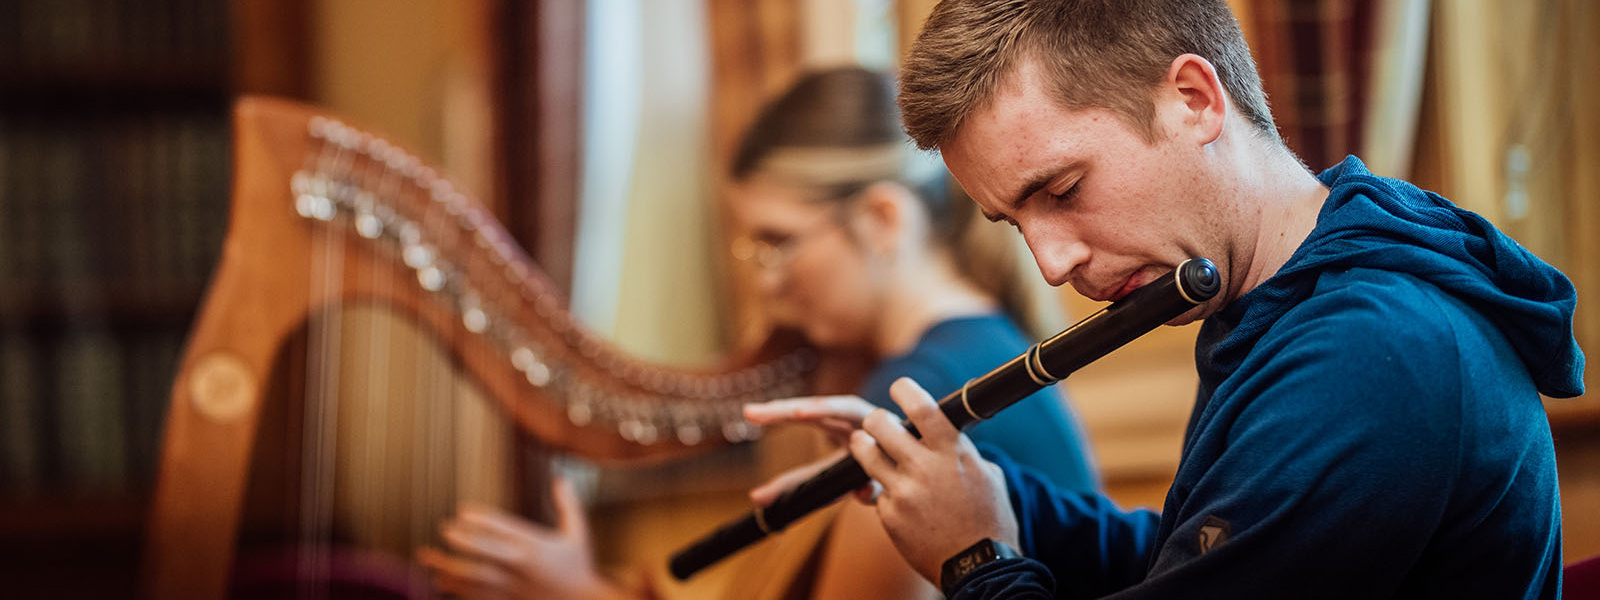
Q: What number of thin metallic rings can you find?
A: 5